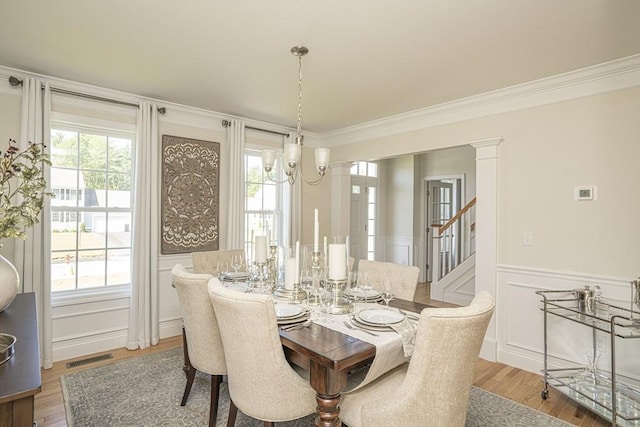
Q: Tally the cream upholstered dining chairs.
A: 6